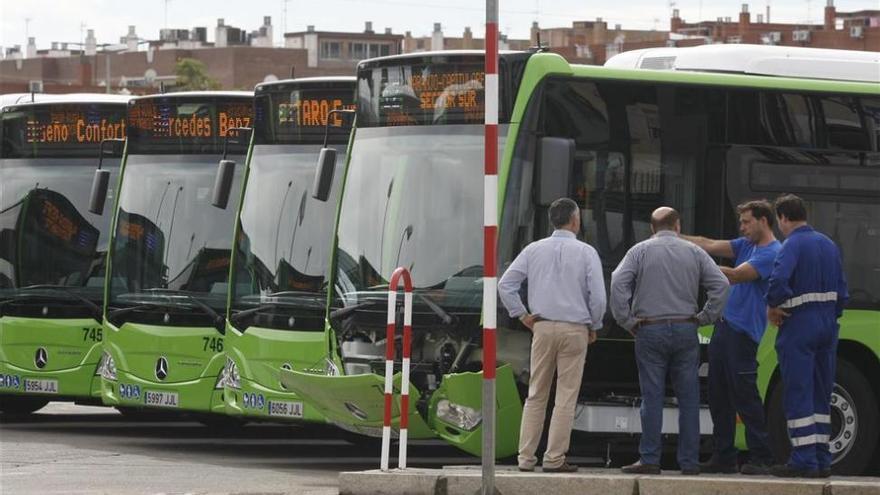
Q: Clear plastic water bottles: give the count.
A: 0